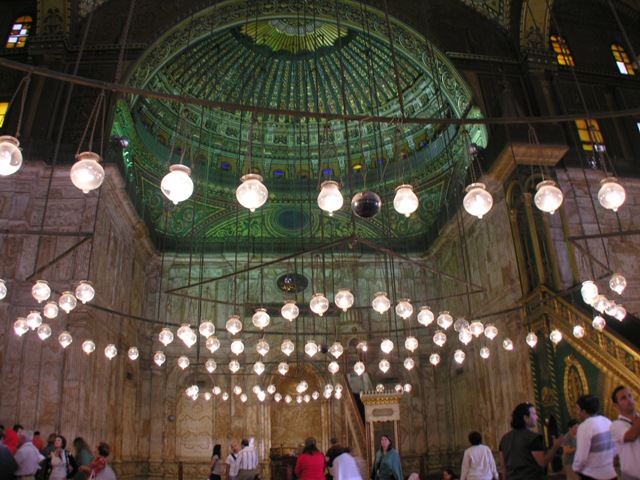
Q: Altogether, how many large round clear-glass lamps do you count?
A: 9